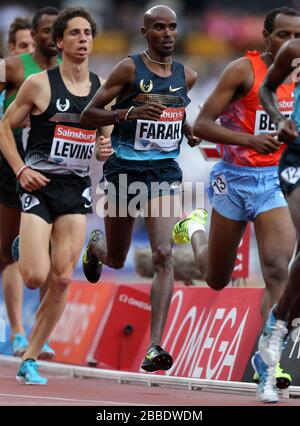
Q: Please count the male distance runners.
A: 6